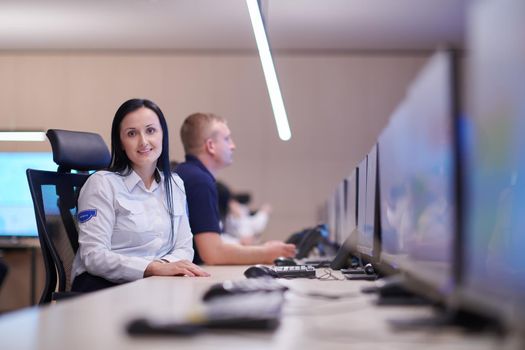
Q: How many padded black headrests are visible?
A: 1